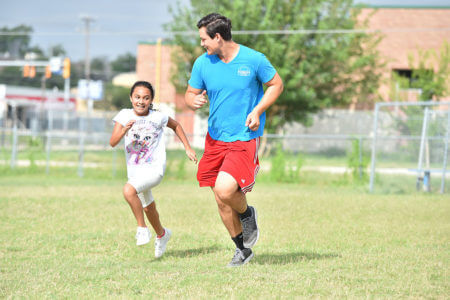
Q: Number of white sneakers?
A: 2